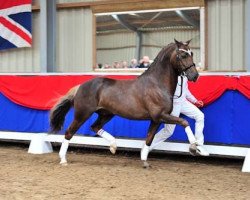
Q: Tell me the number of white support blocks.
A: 2